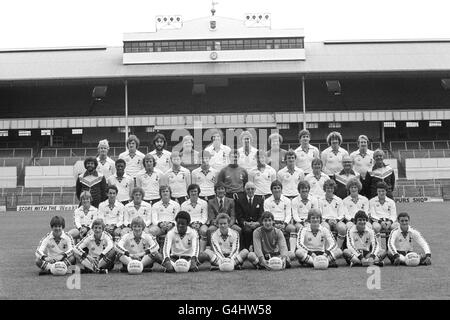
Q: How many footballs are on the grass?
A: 7